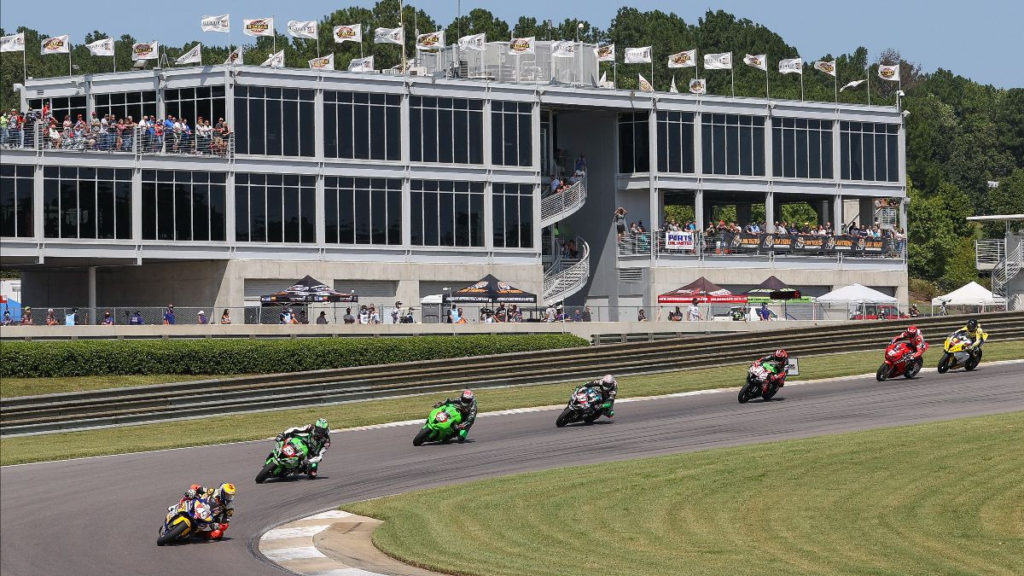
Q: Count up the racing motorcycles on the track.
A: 7